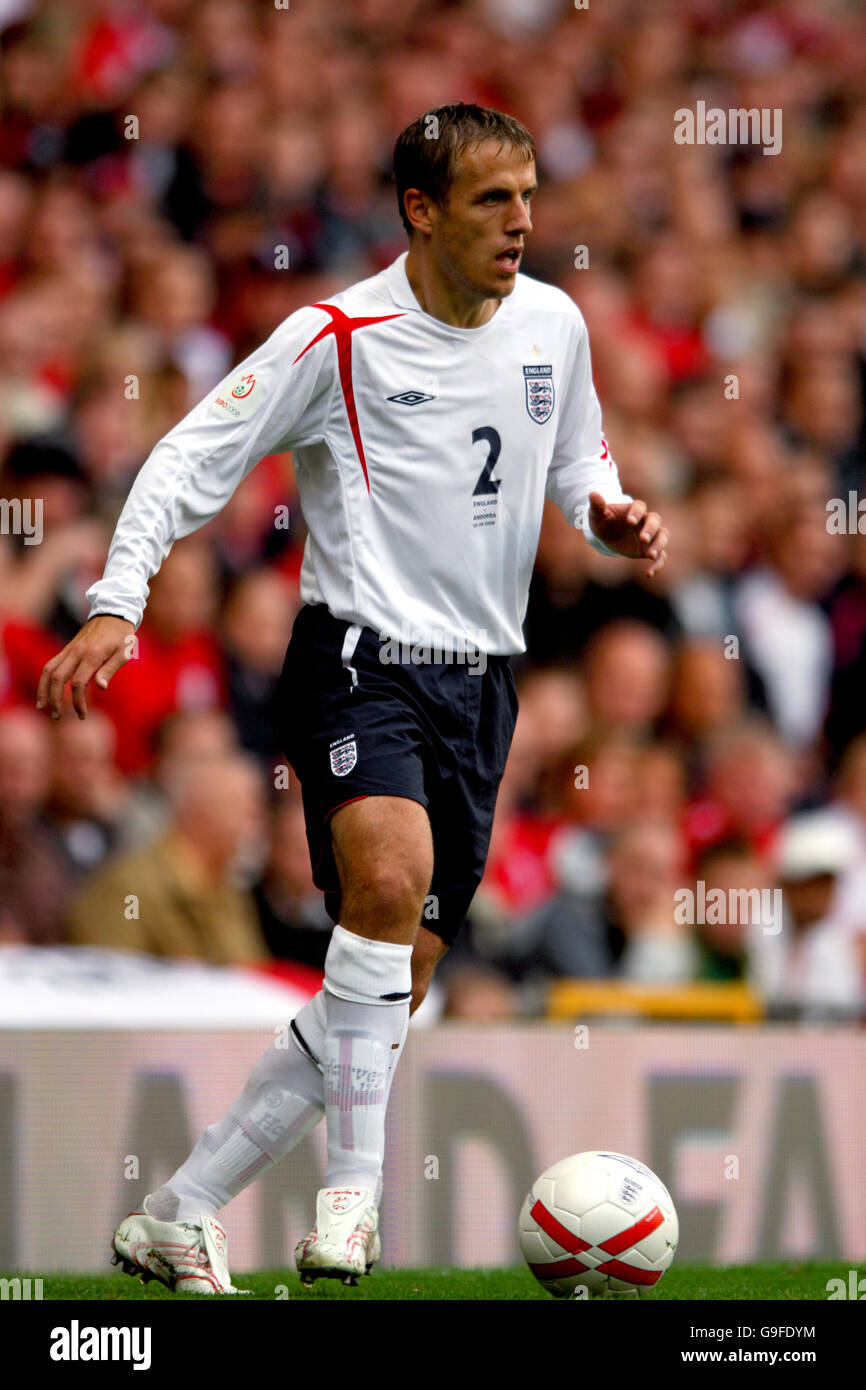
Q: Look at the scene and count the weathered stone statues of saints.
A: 0